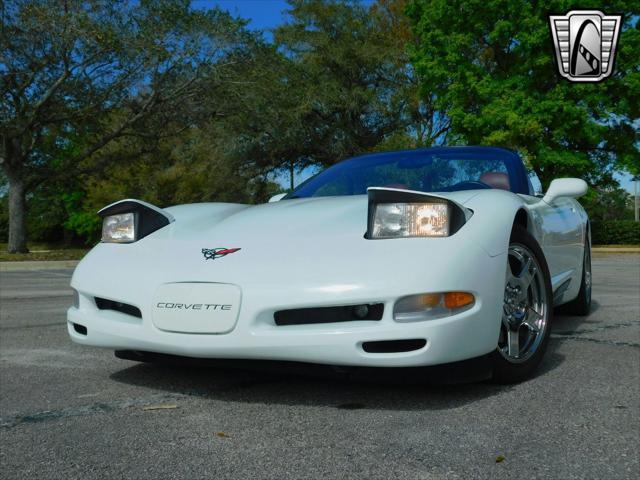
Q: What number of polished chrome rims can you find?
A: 2